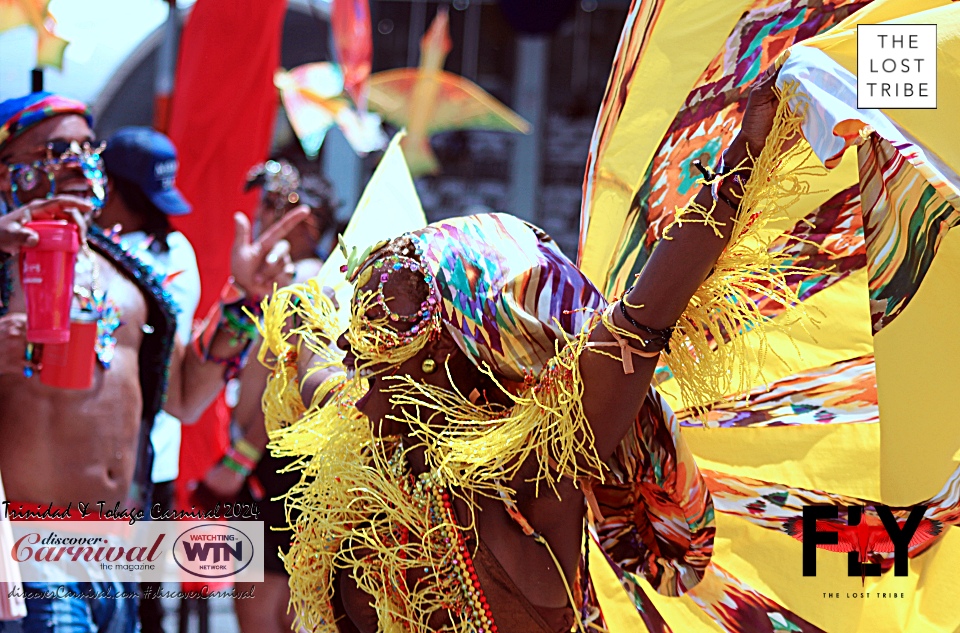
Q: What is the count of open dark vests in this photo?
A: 1